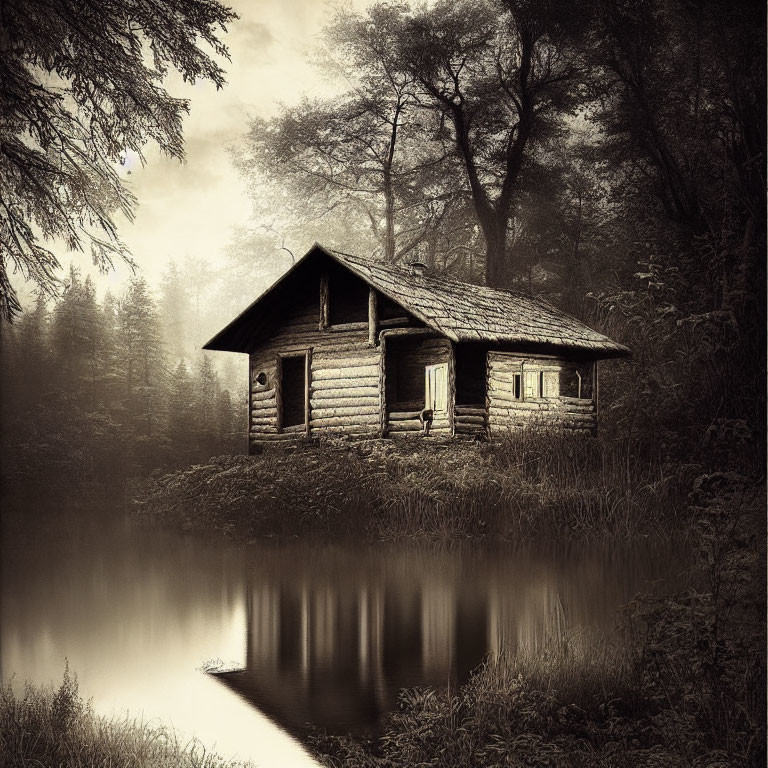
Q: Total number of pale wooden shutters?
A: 2